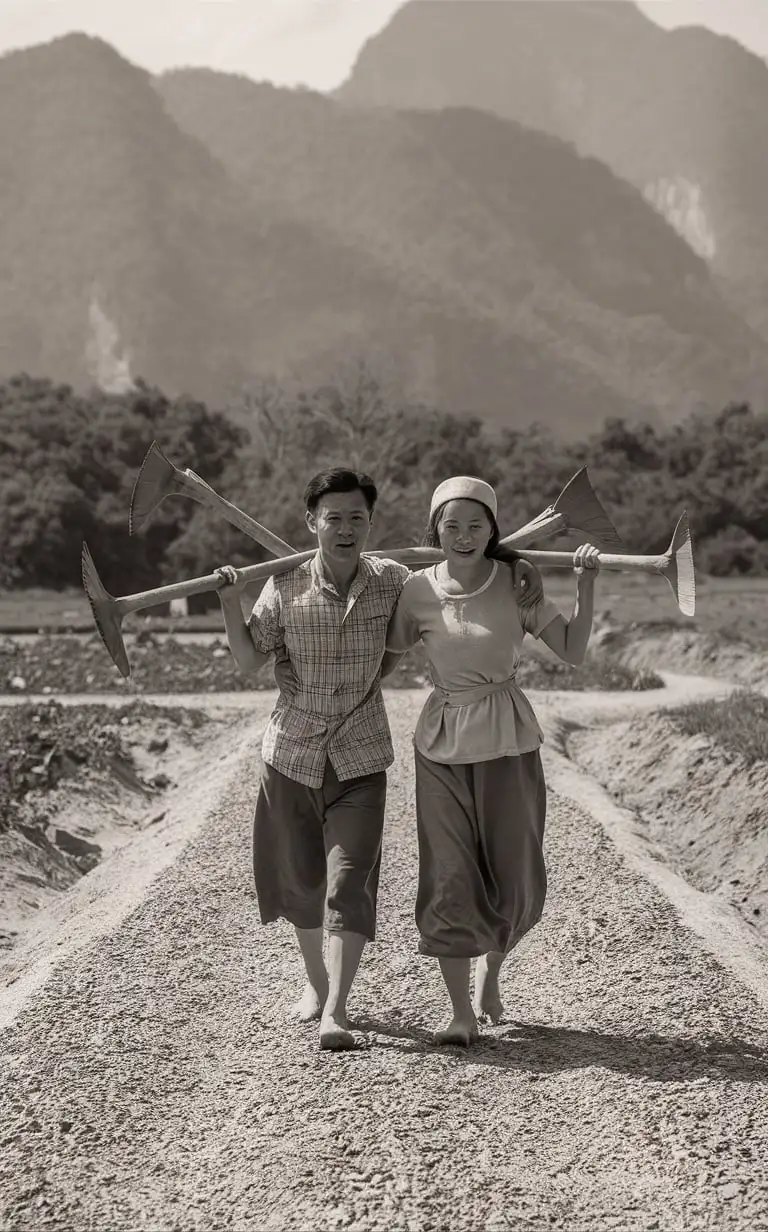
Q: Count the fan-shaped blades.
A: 4